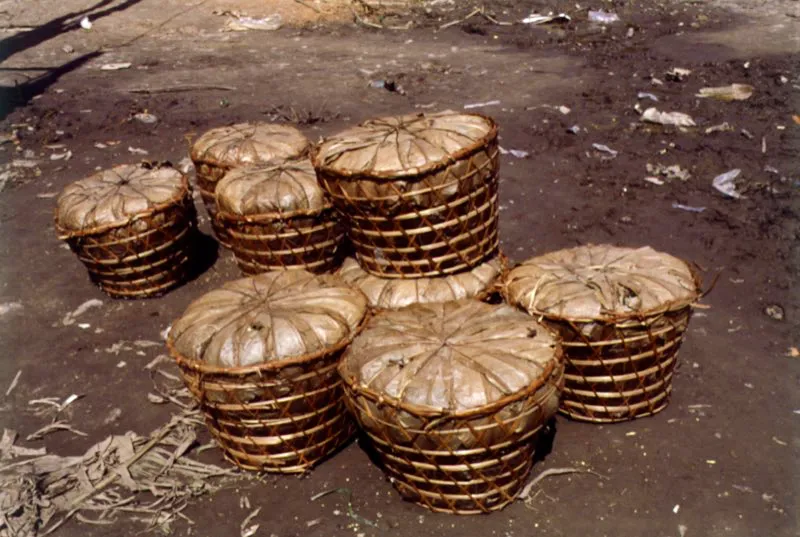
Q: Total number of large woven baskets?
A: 8